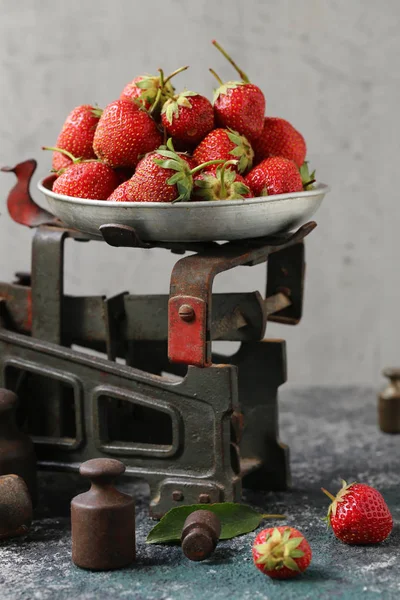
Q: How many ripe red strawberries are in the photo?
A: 13